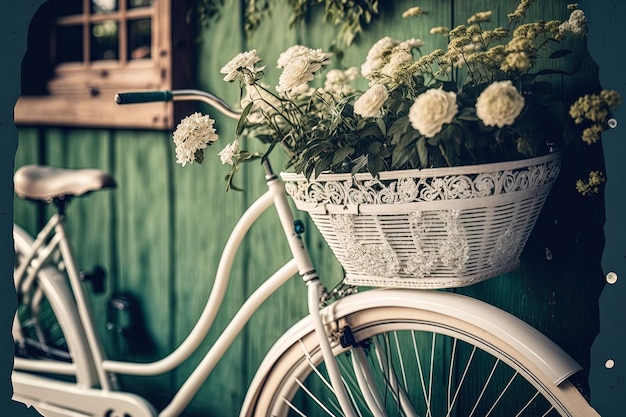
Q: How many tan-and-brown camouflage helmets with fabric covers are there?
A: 0